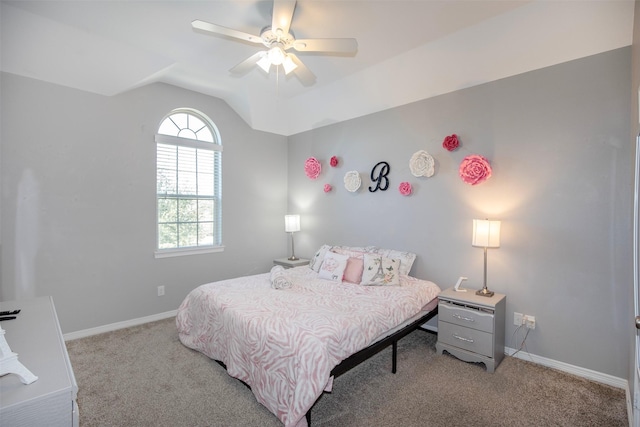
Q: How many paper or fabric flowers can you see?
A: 8